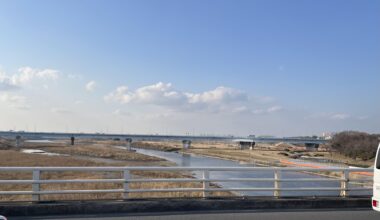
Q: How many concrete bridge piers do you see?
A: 6